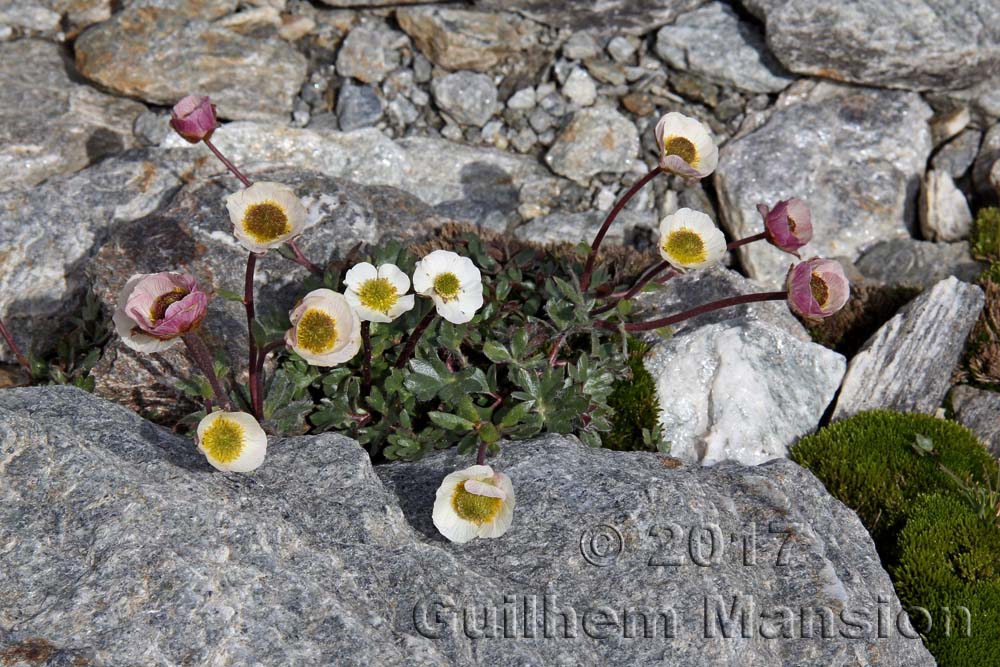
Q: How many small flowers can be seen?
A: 12